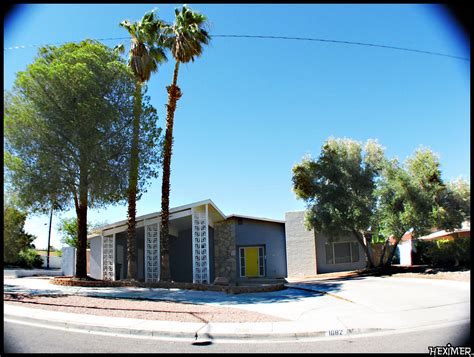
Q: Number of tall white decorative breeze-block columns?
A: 3